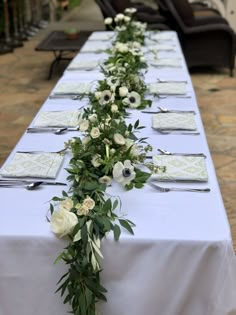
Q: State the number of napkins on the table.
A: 12